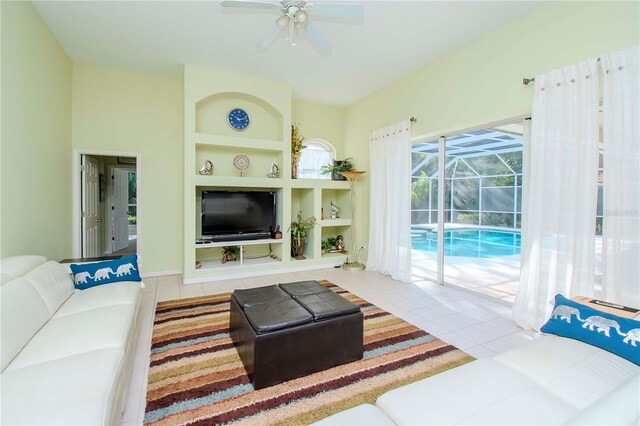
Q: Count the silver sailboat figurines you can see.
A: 2